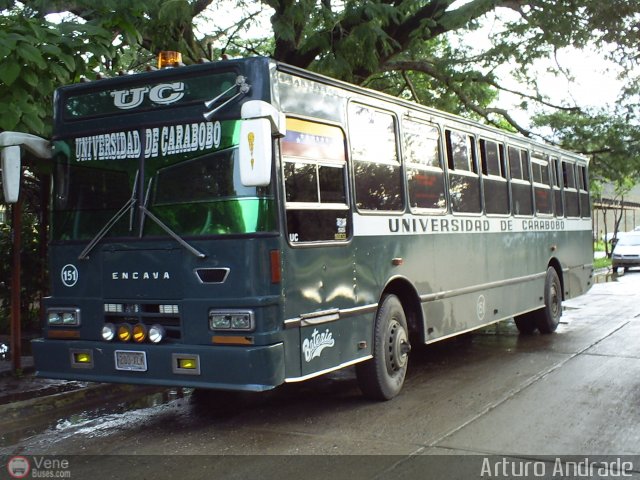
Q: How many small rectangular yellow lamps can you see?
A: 2